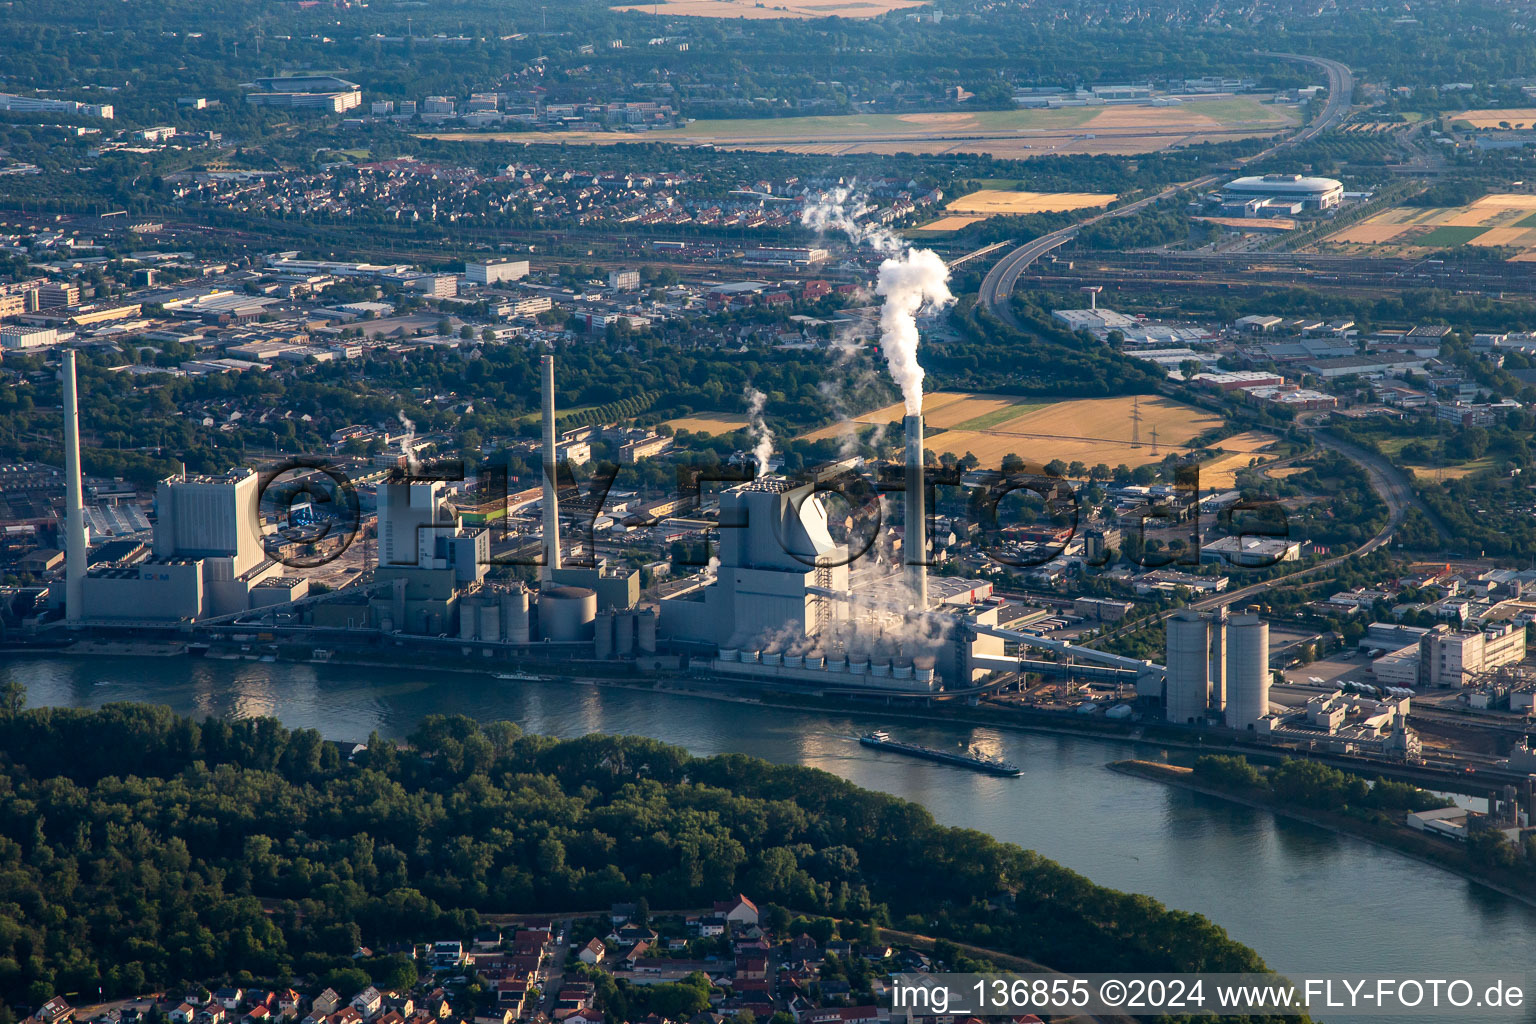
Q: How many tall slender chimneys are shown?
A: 3